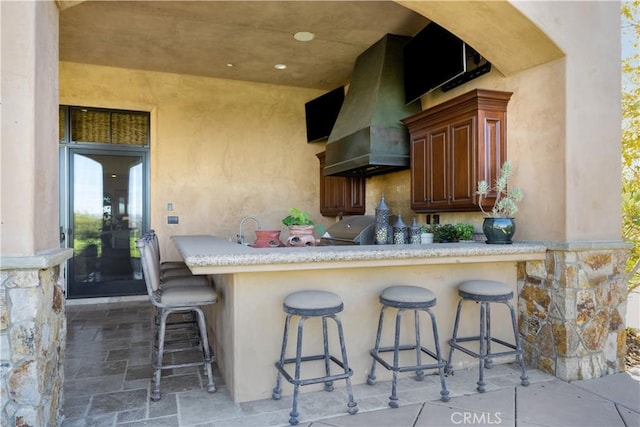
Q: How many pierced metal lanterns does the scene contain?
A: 3